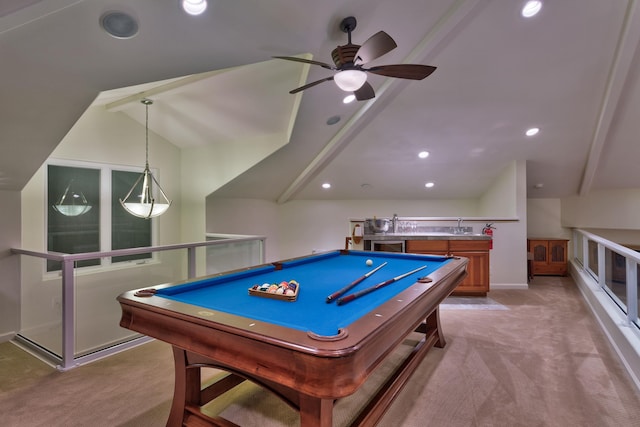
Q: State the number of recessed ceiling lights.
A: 7